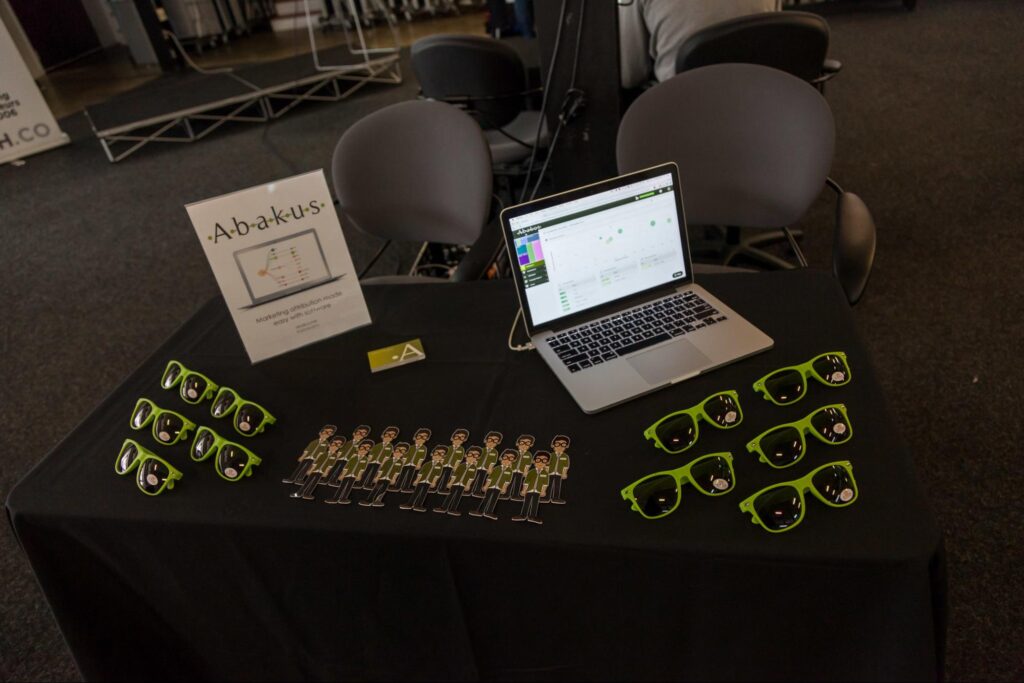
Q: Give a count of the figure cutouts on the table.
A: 15